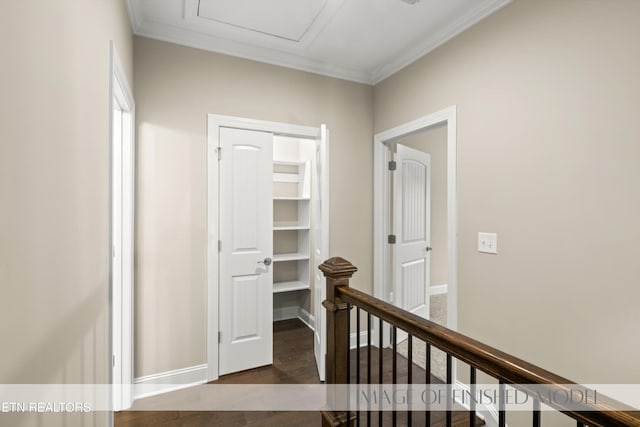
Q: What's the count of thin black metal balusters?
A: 12